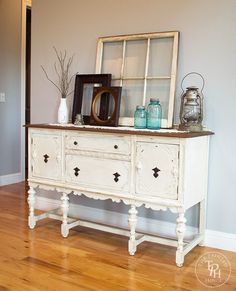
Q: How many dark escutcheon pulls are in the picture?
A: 4